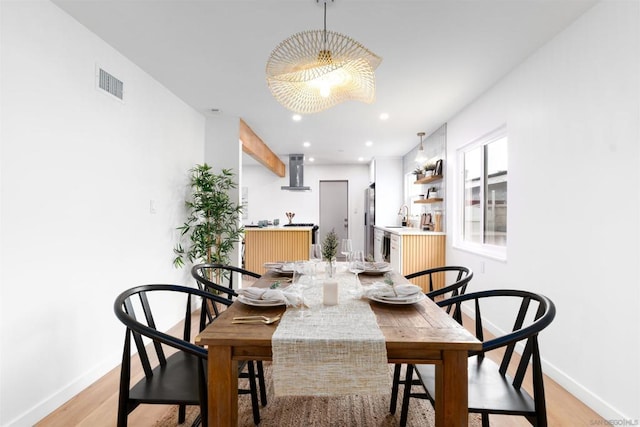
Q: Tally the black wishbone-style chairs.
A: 4